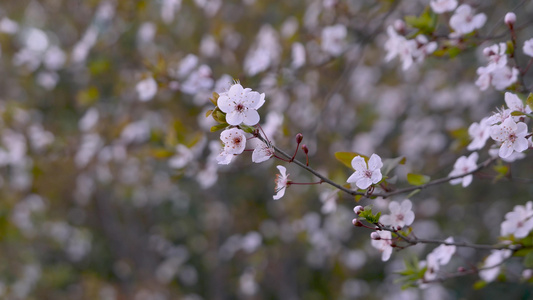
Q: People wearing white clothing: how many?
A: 0